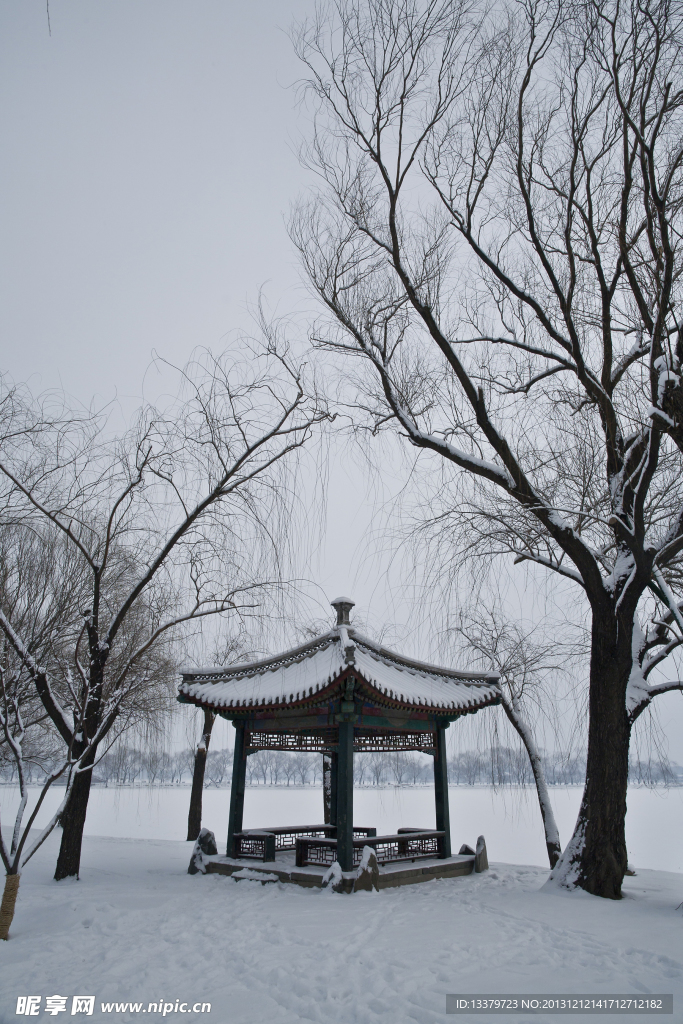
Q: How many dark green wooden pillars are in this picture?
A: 4